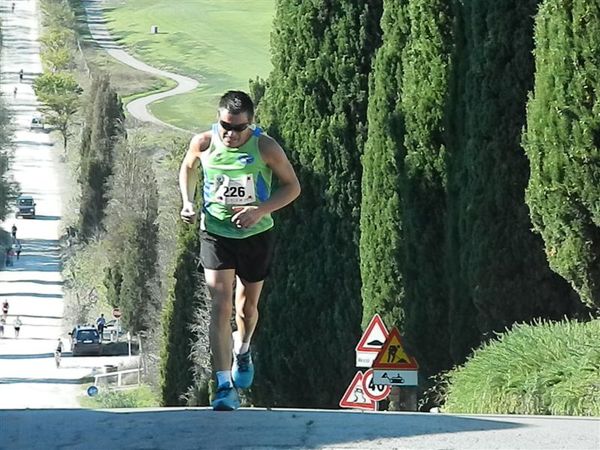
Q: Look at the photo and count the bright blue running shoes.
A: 2